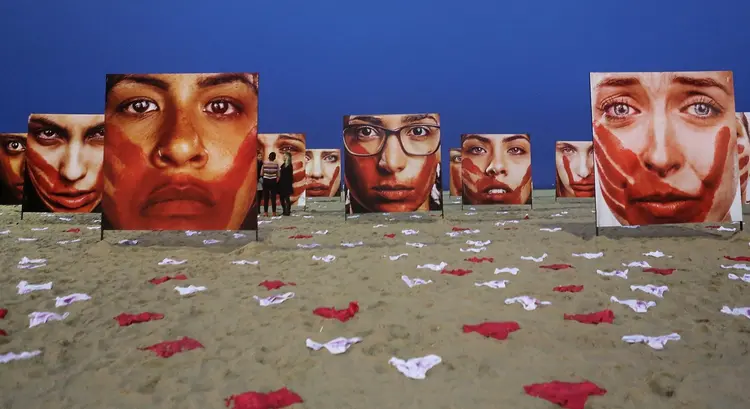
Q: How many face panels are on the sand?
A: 11